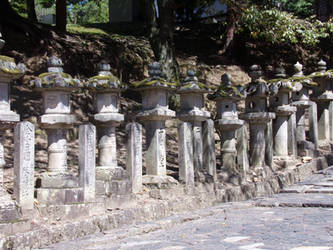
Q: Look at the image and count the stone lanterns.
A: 10